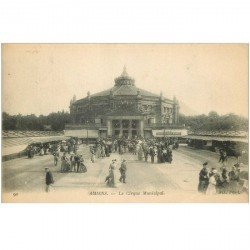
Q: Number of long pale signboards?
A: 2